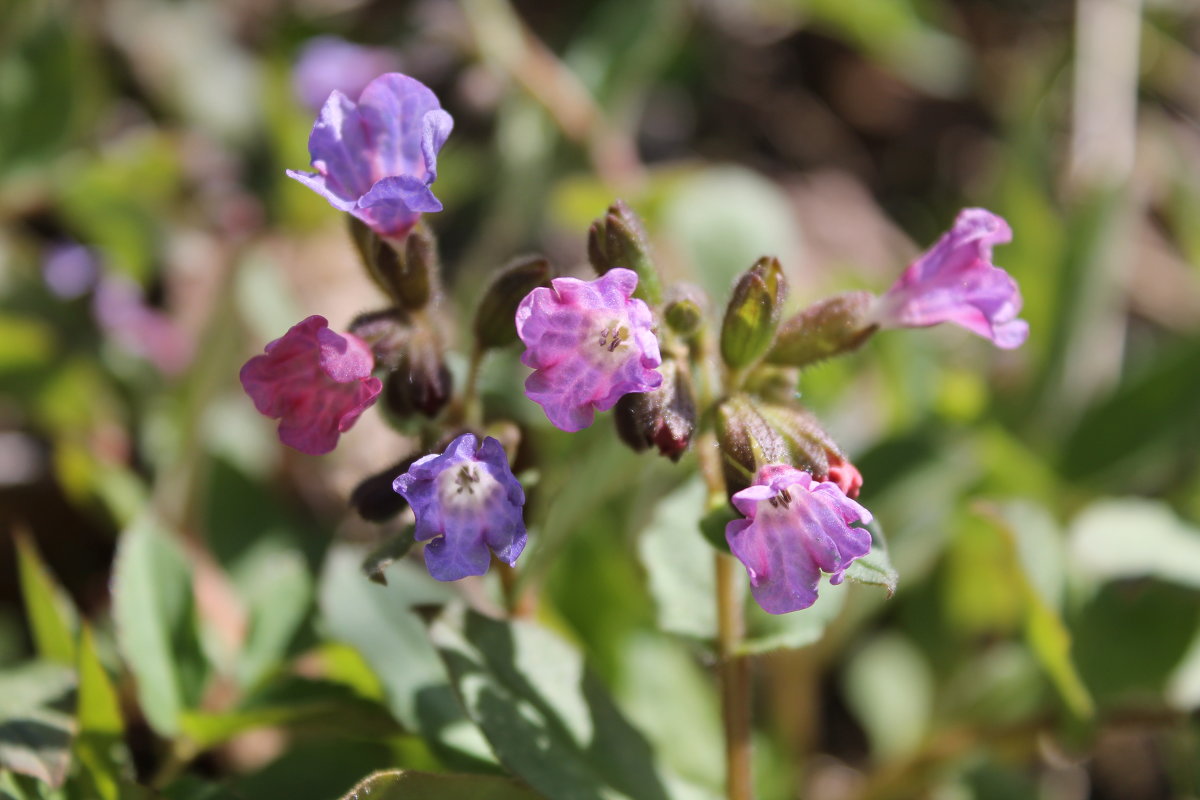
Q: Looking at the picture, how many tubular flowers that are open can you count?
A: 6